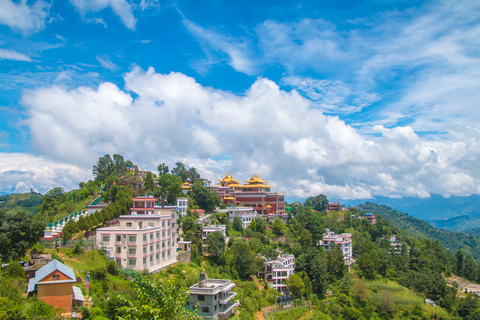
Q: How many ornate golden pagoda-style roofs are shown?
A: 2